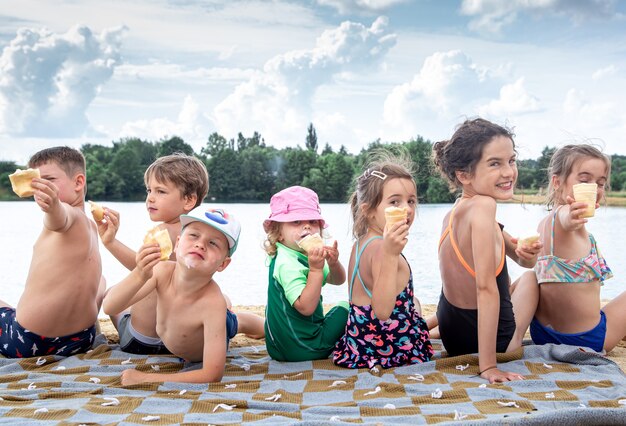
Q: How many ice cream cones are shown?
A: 7